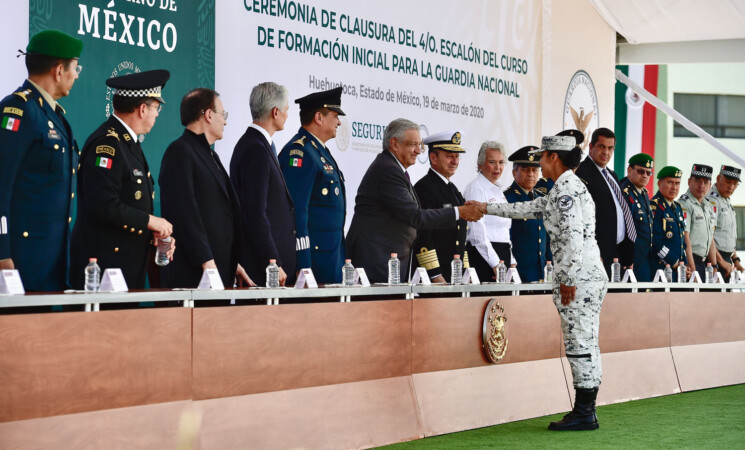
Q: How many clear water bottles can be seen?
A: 13